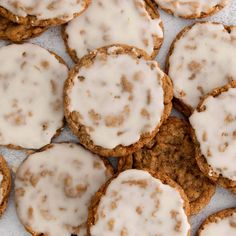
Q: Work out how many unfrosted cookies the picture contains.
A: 2